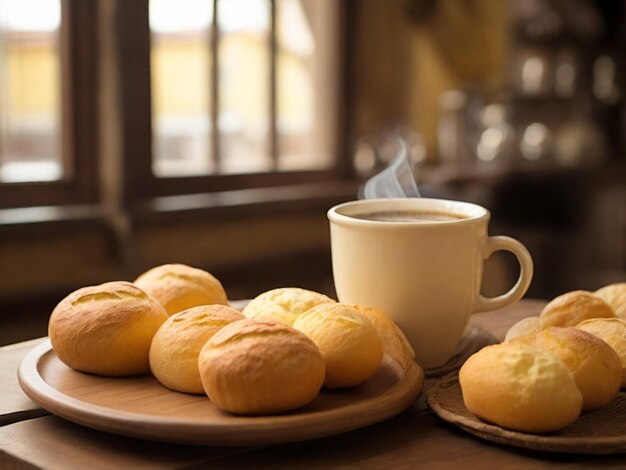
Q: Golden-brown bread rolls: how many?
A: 13